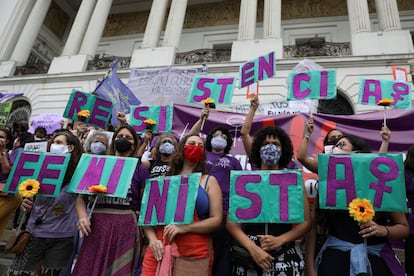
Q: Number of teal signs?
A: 11